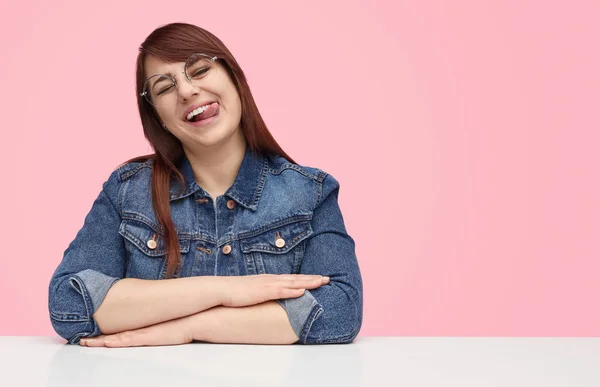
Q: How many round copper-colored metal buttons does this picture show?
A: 4